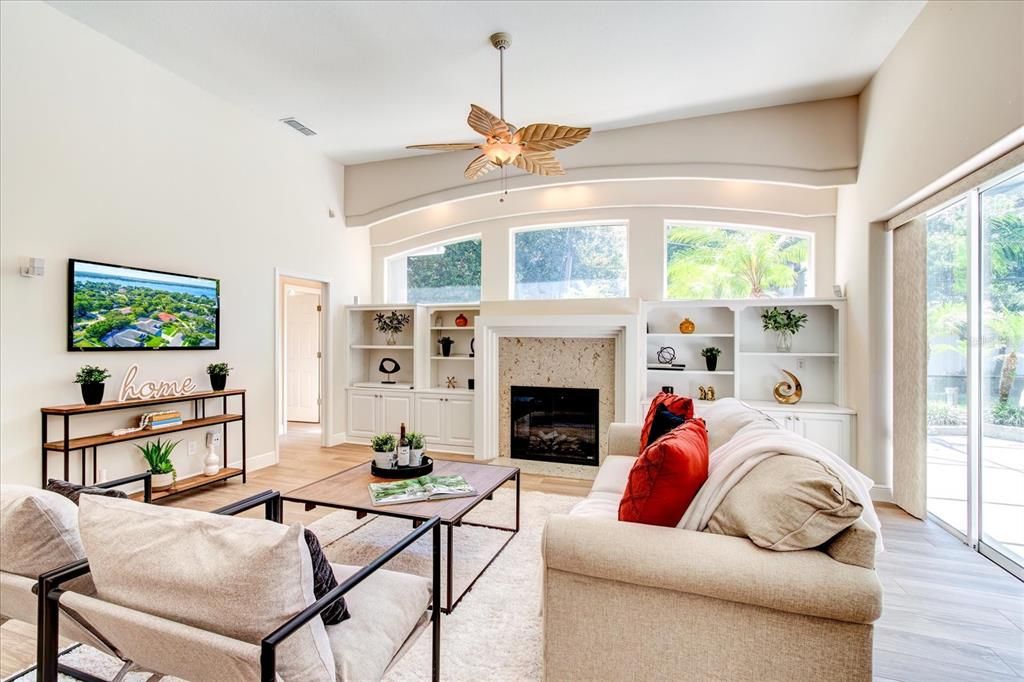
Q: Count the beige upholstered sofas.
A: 1